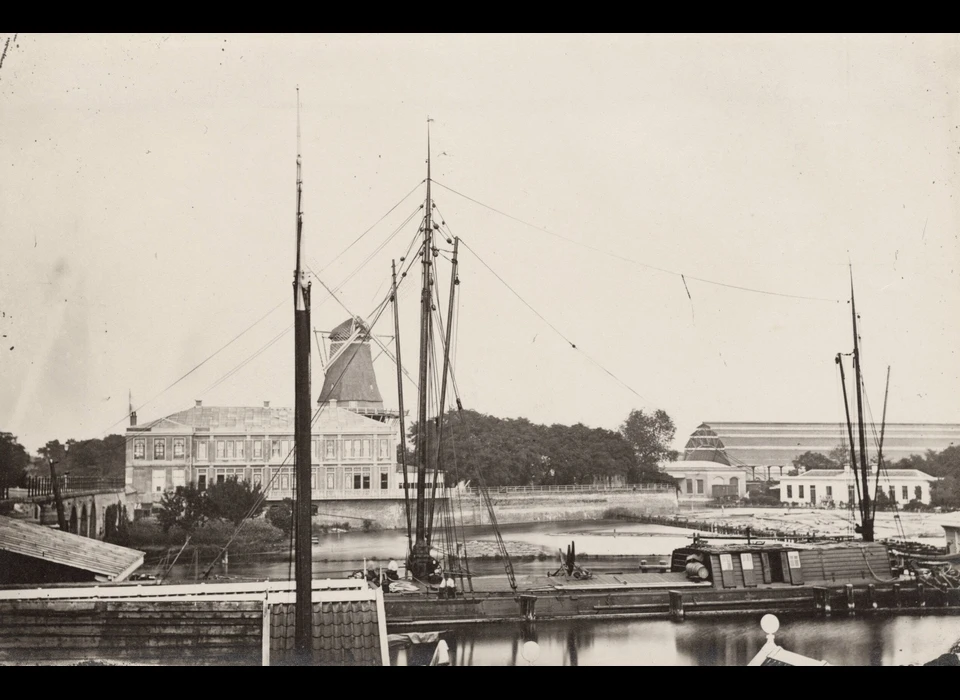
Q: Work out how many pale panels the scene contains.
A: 3